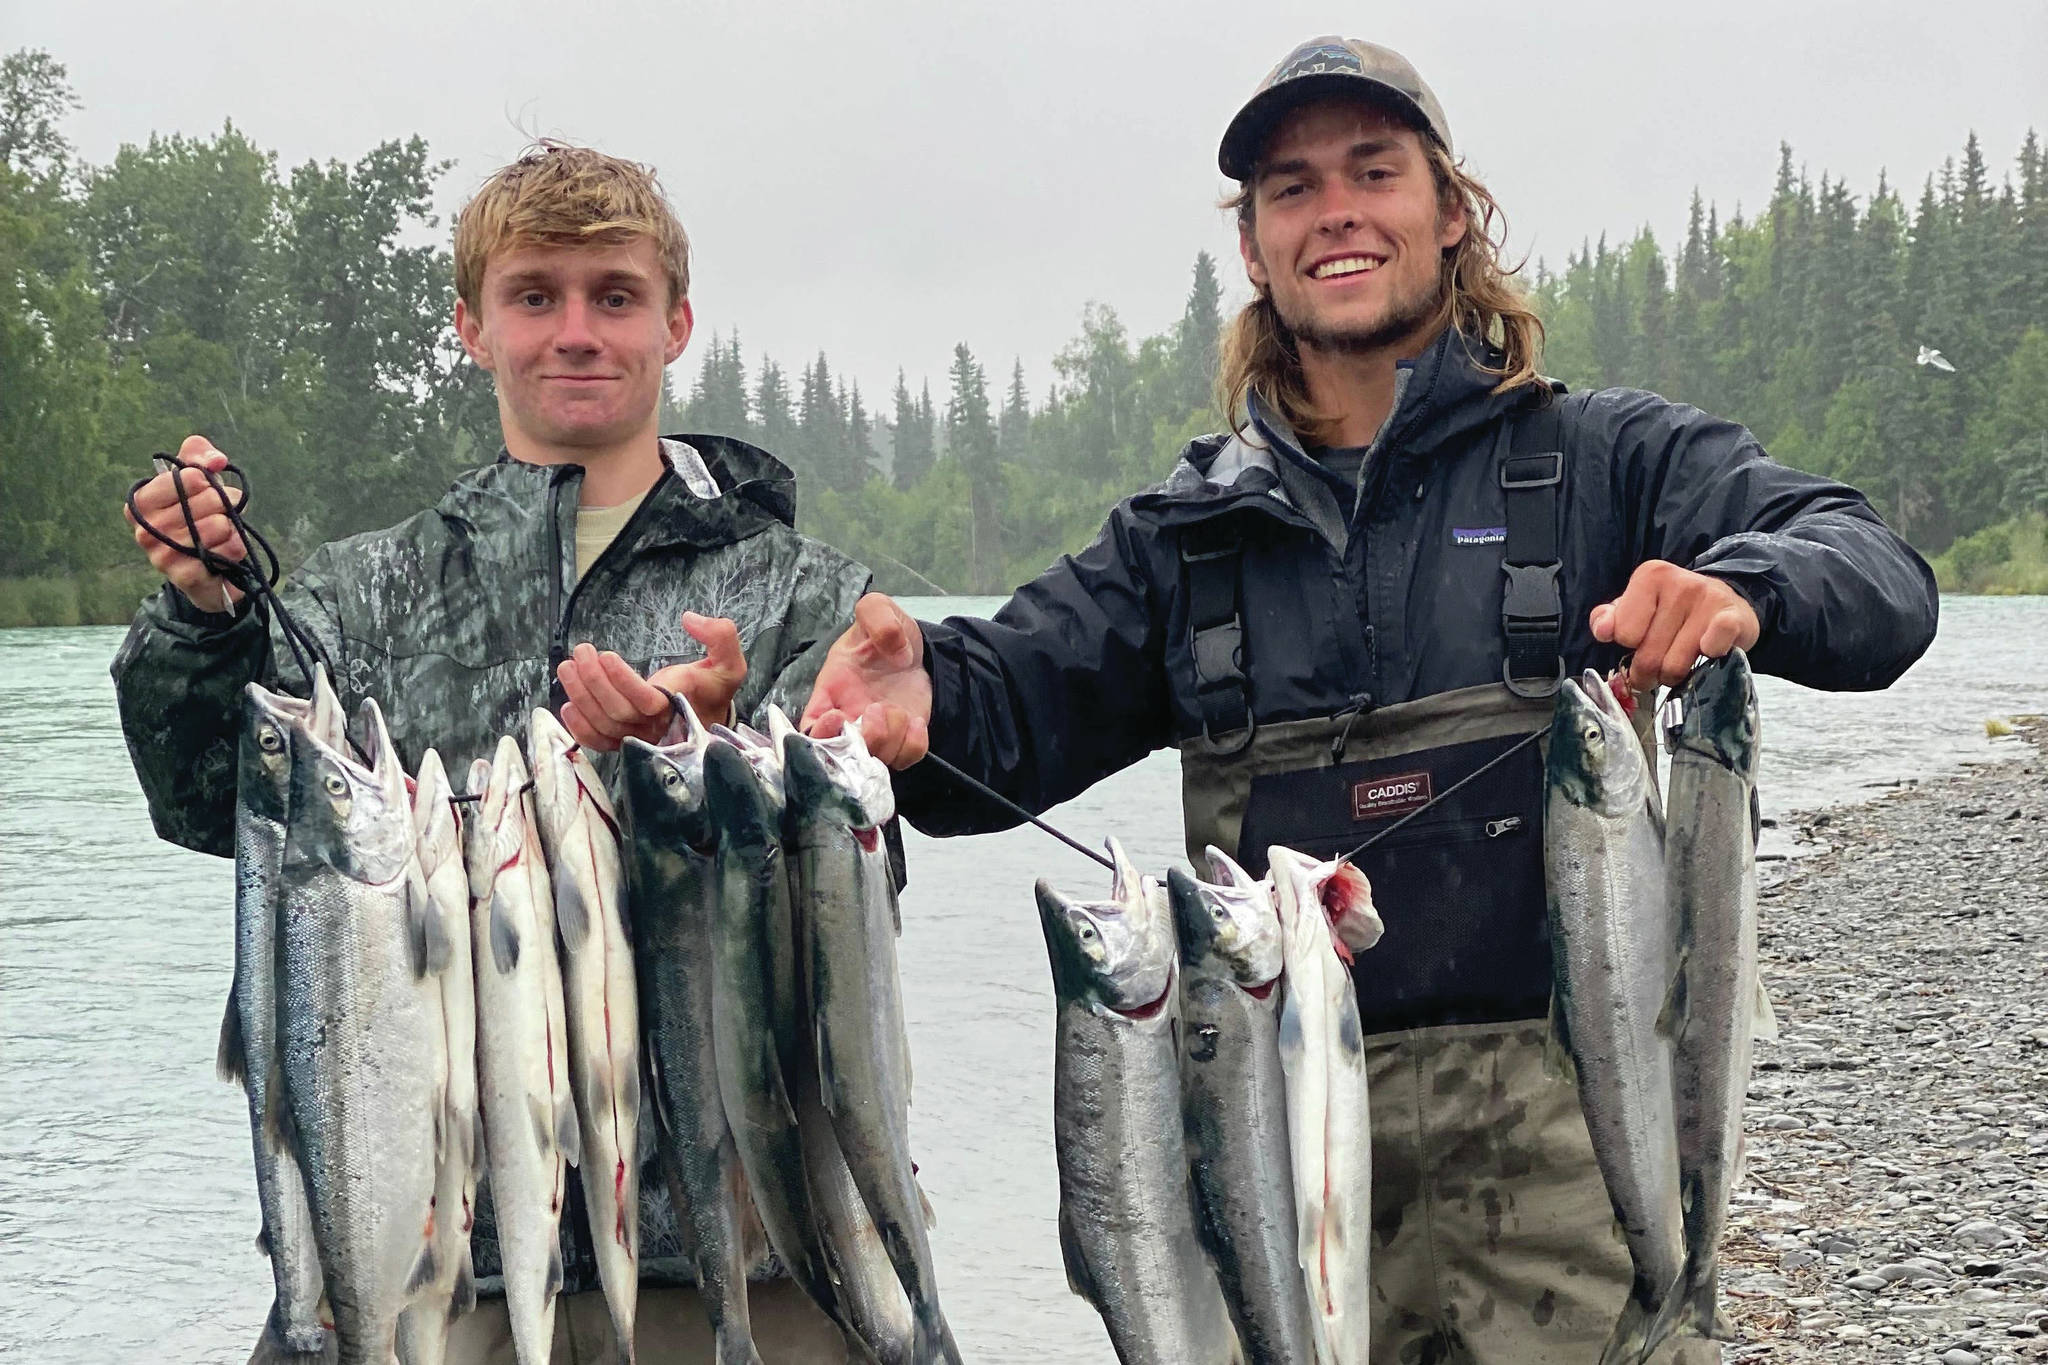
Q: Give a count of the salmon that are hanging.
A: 14